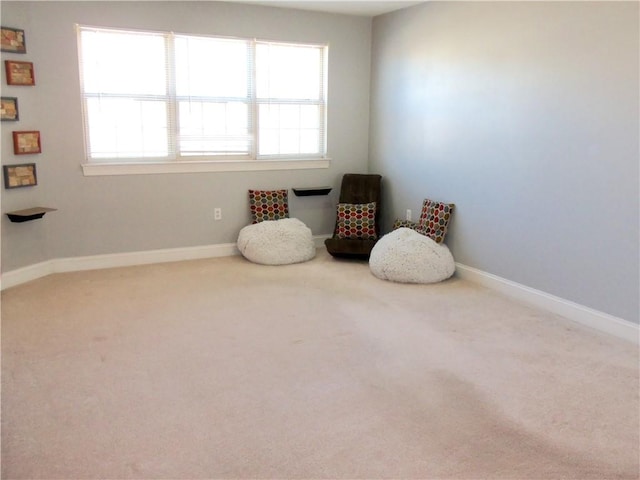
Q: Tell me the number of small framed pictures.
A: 5